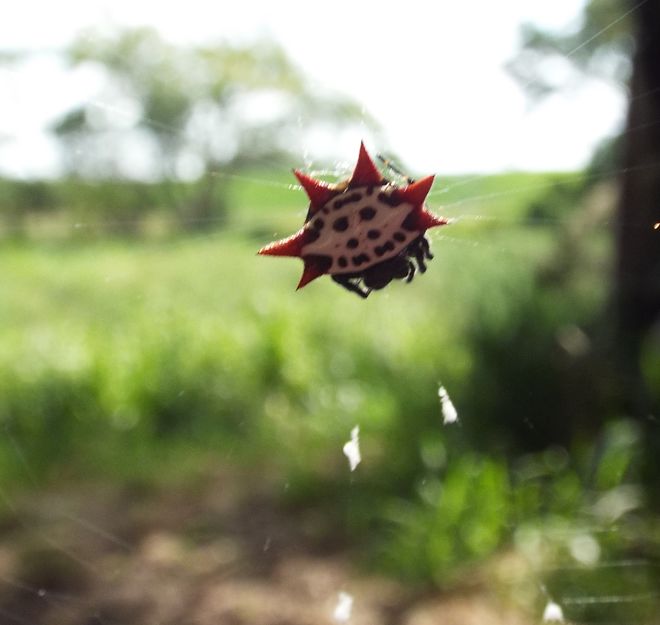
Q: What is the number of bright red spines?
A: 6